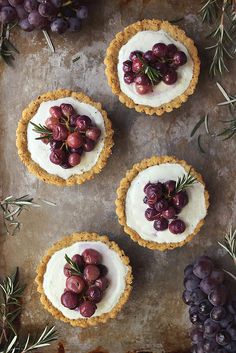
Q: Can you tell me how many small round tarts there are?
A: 4